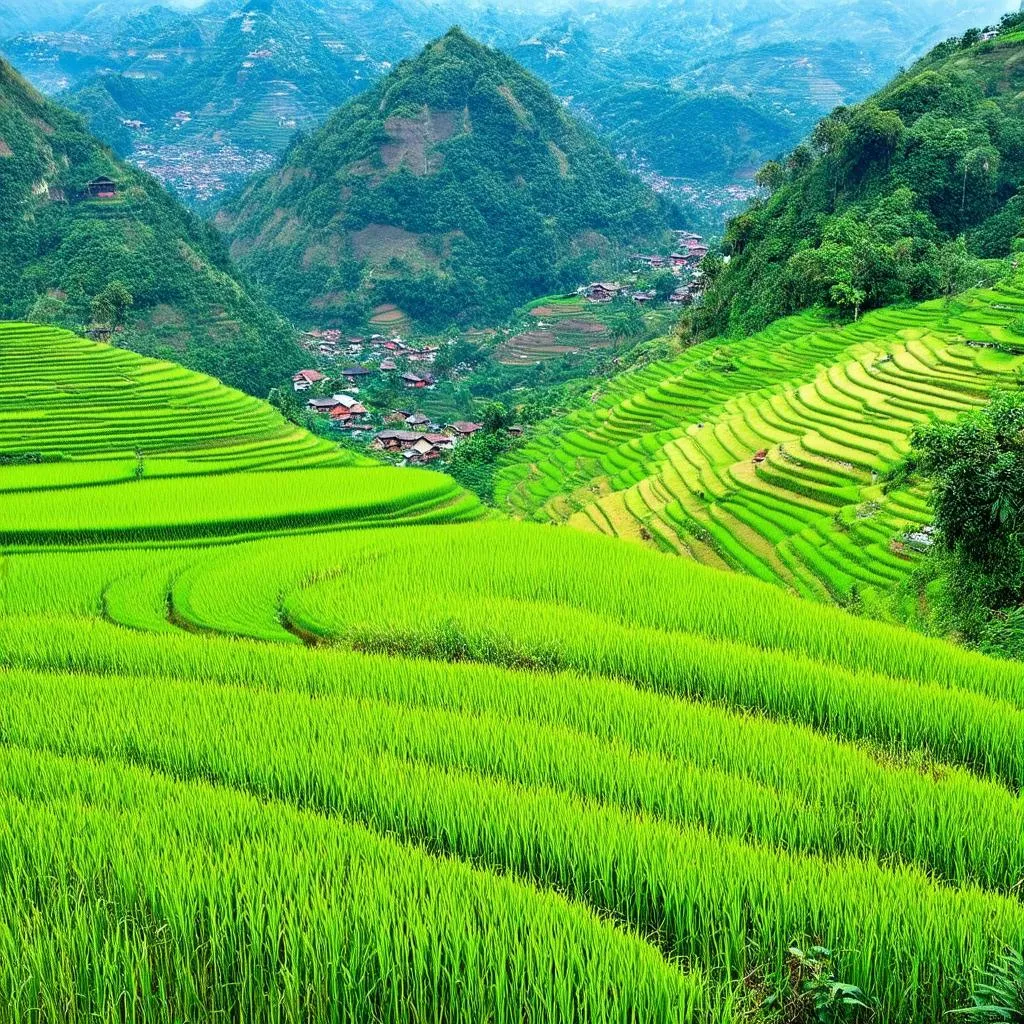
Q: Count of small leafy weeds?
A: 2